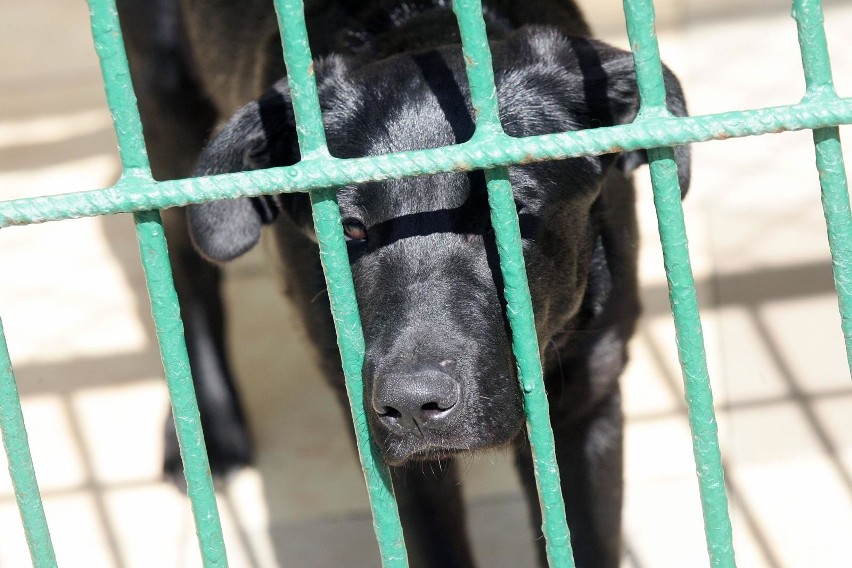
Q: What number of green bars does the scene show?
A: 7